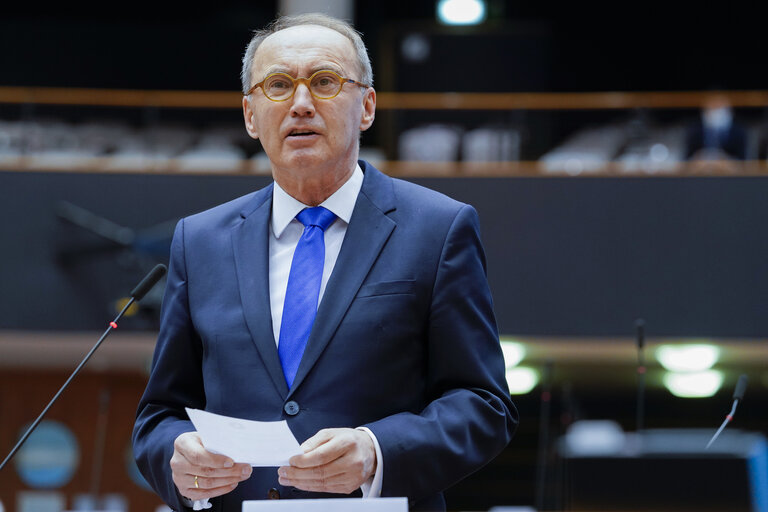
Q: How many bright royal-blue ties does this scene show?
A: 1